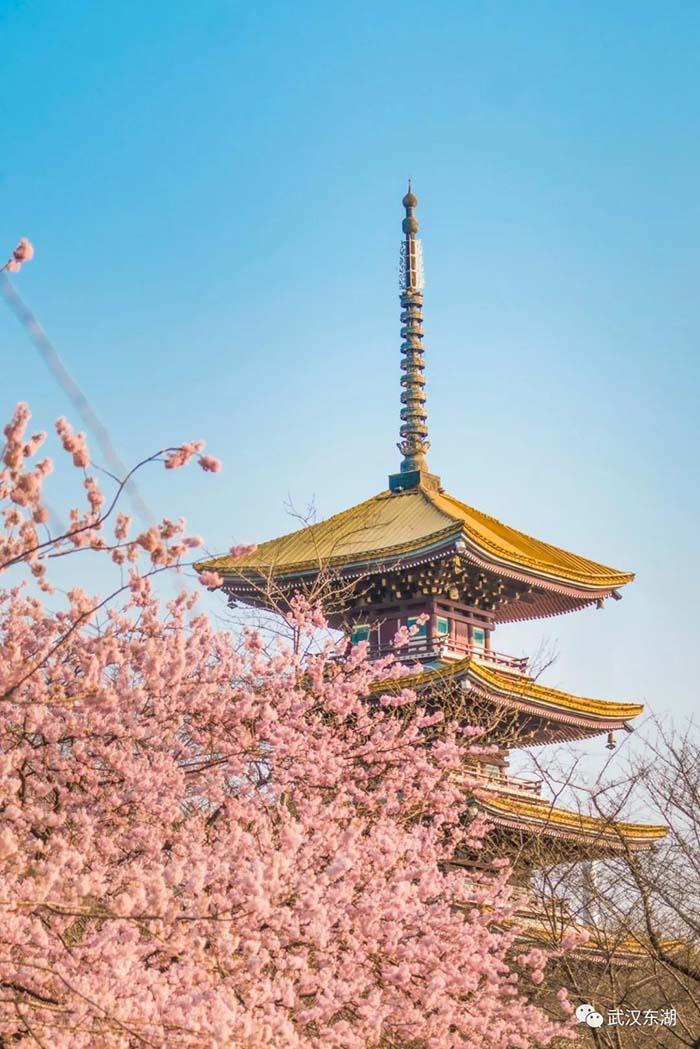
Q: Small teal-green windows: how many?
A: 4